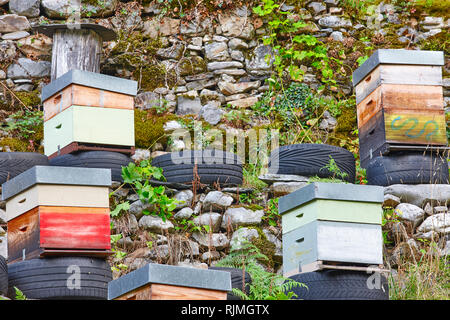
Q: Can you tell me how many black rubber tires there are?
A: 9